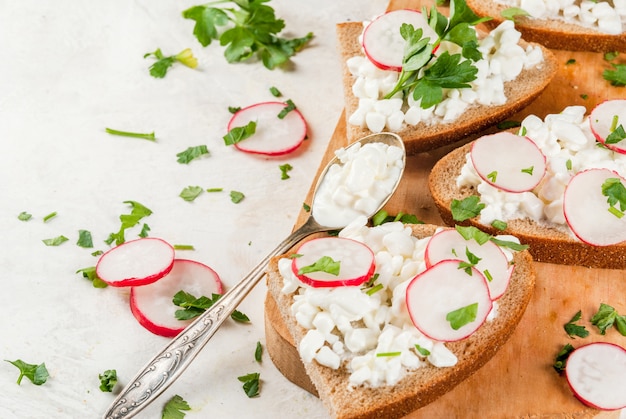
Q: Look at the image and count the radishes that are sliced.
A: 11